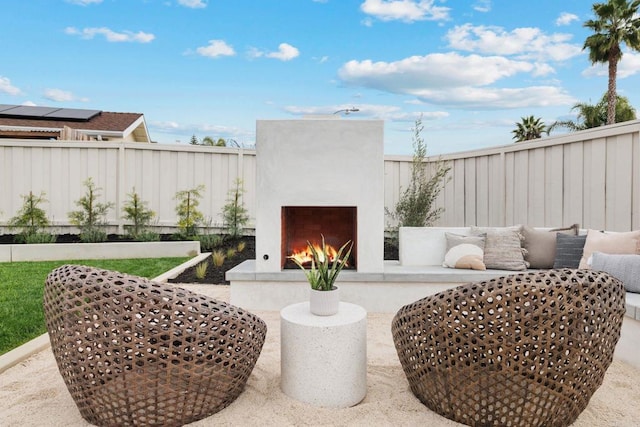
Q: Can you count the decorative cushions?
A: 6